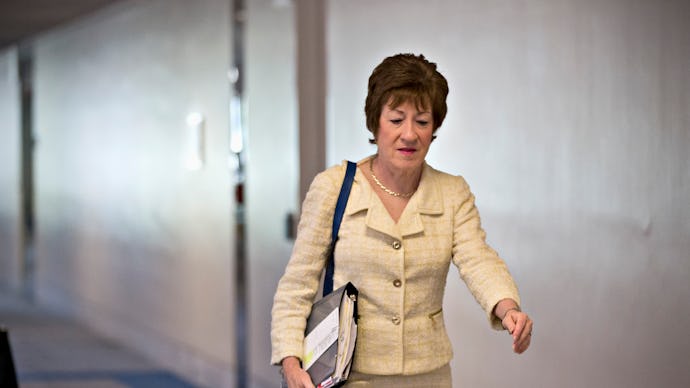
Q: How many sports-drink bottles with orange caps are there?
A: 0